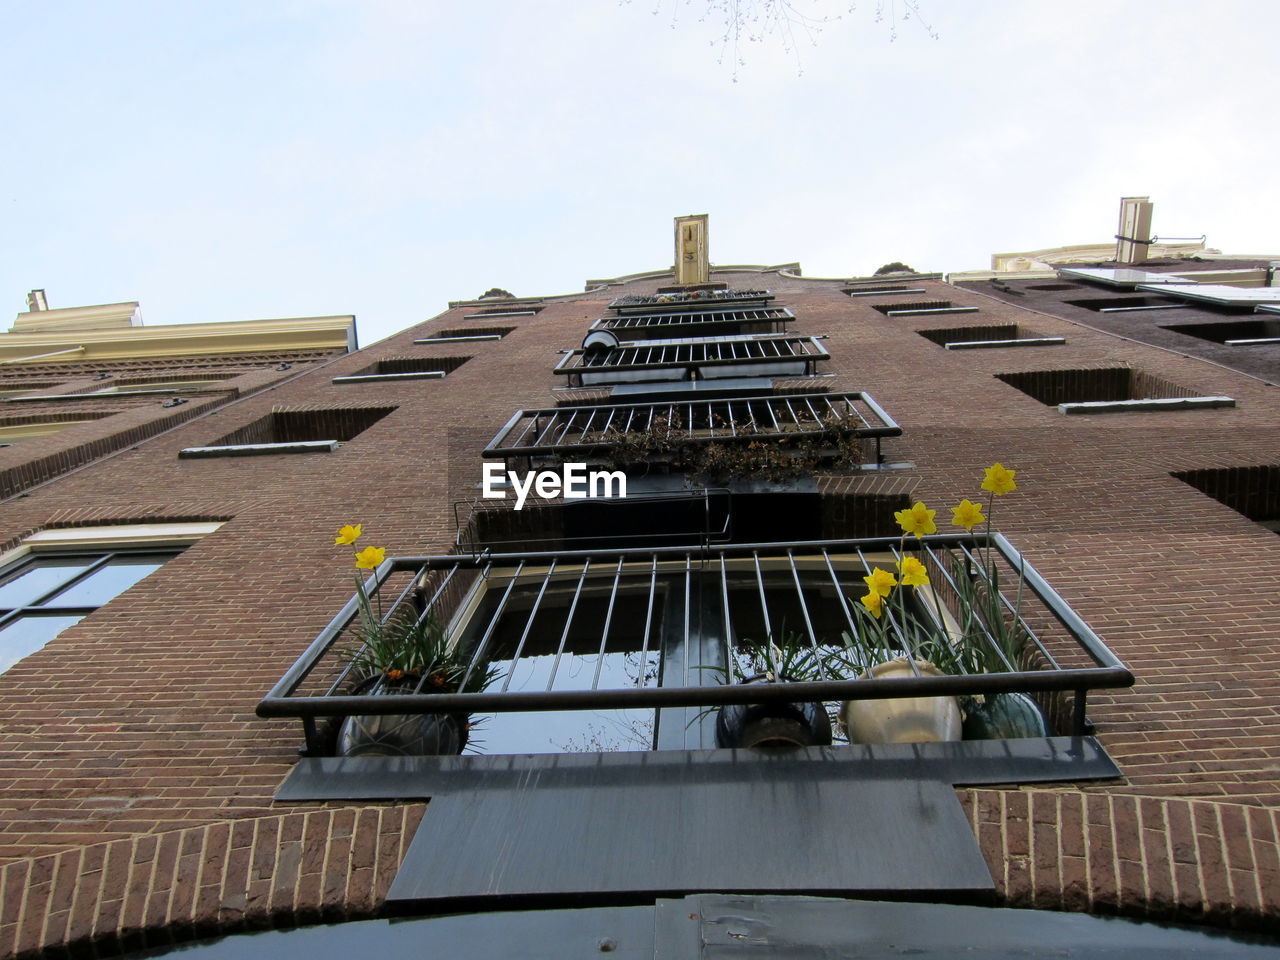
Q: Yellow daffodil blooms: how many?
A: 8